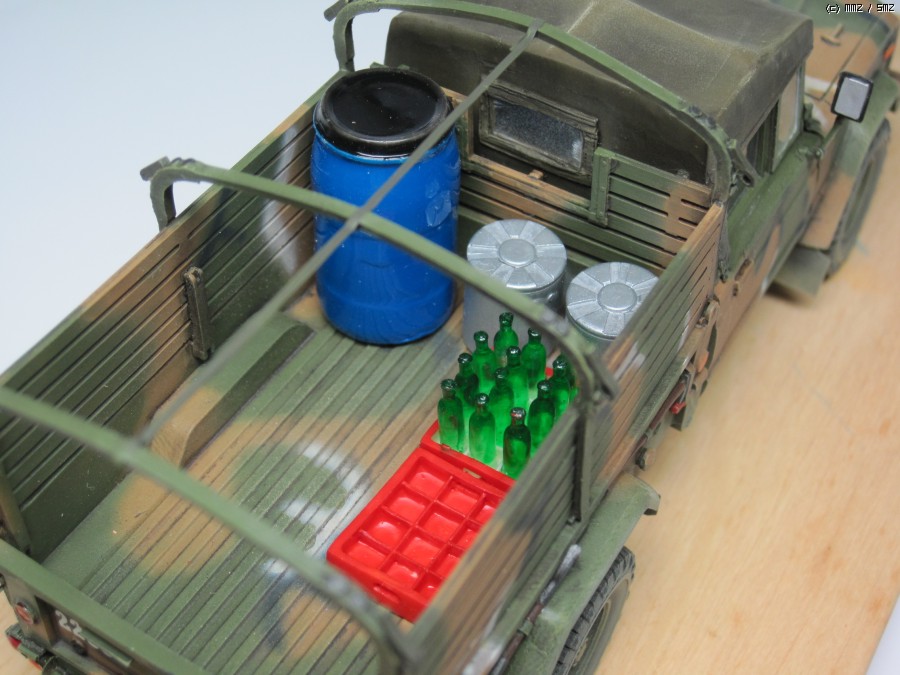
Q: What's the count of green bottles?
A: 12